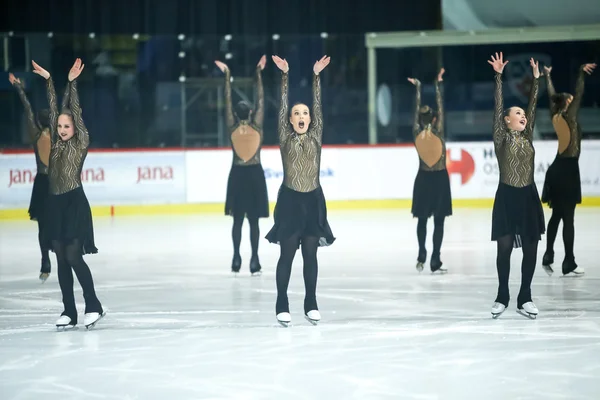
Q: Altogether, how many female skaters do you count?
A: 7